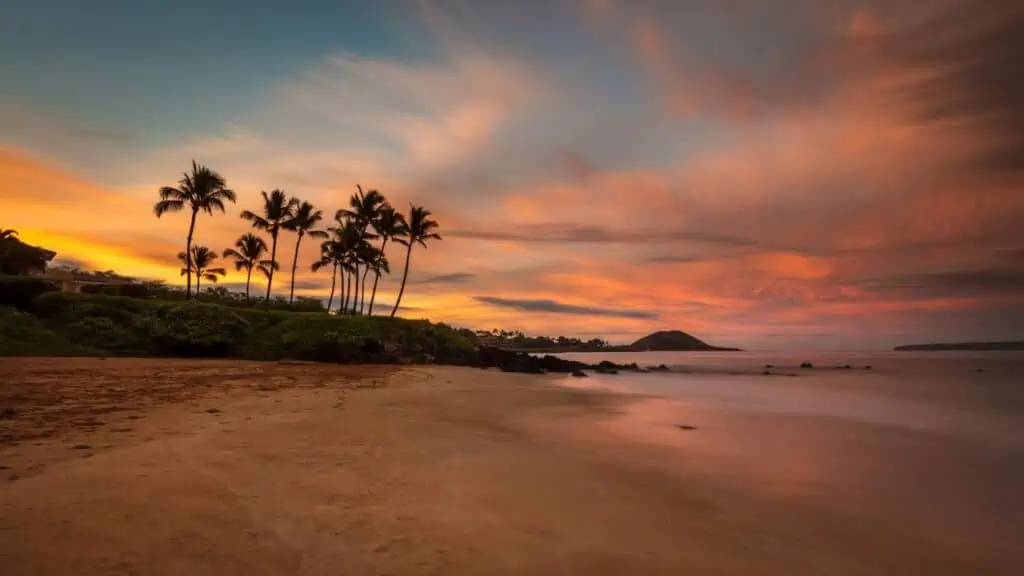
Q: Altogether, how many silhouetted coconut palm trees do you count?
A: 12